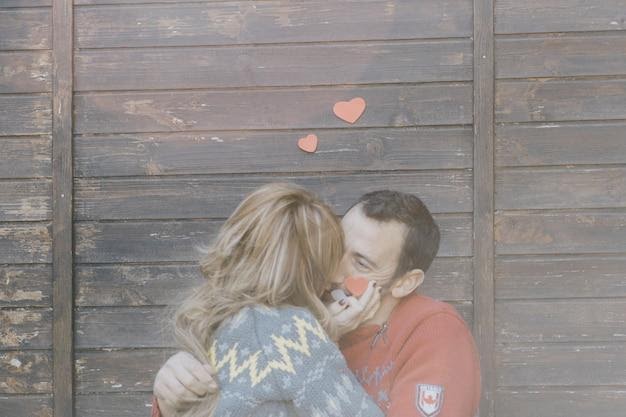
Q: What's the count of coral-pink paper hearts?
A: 3